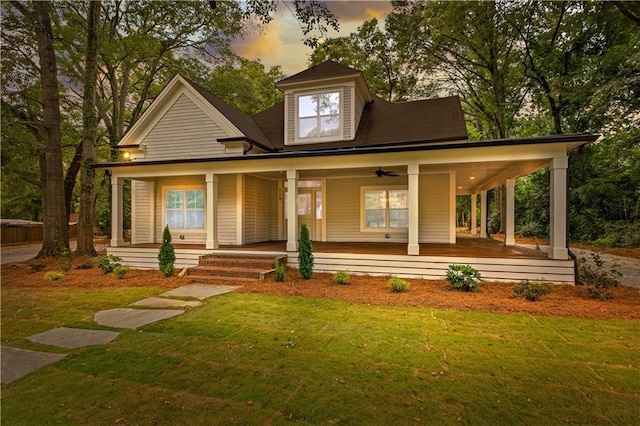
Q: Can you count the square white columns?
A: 8